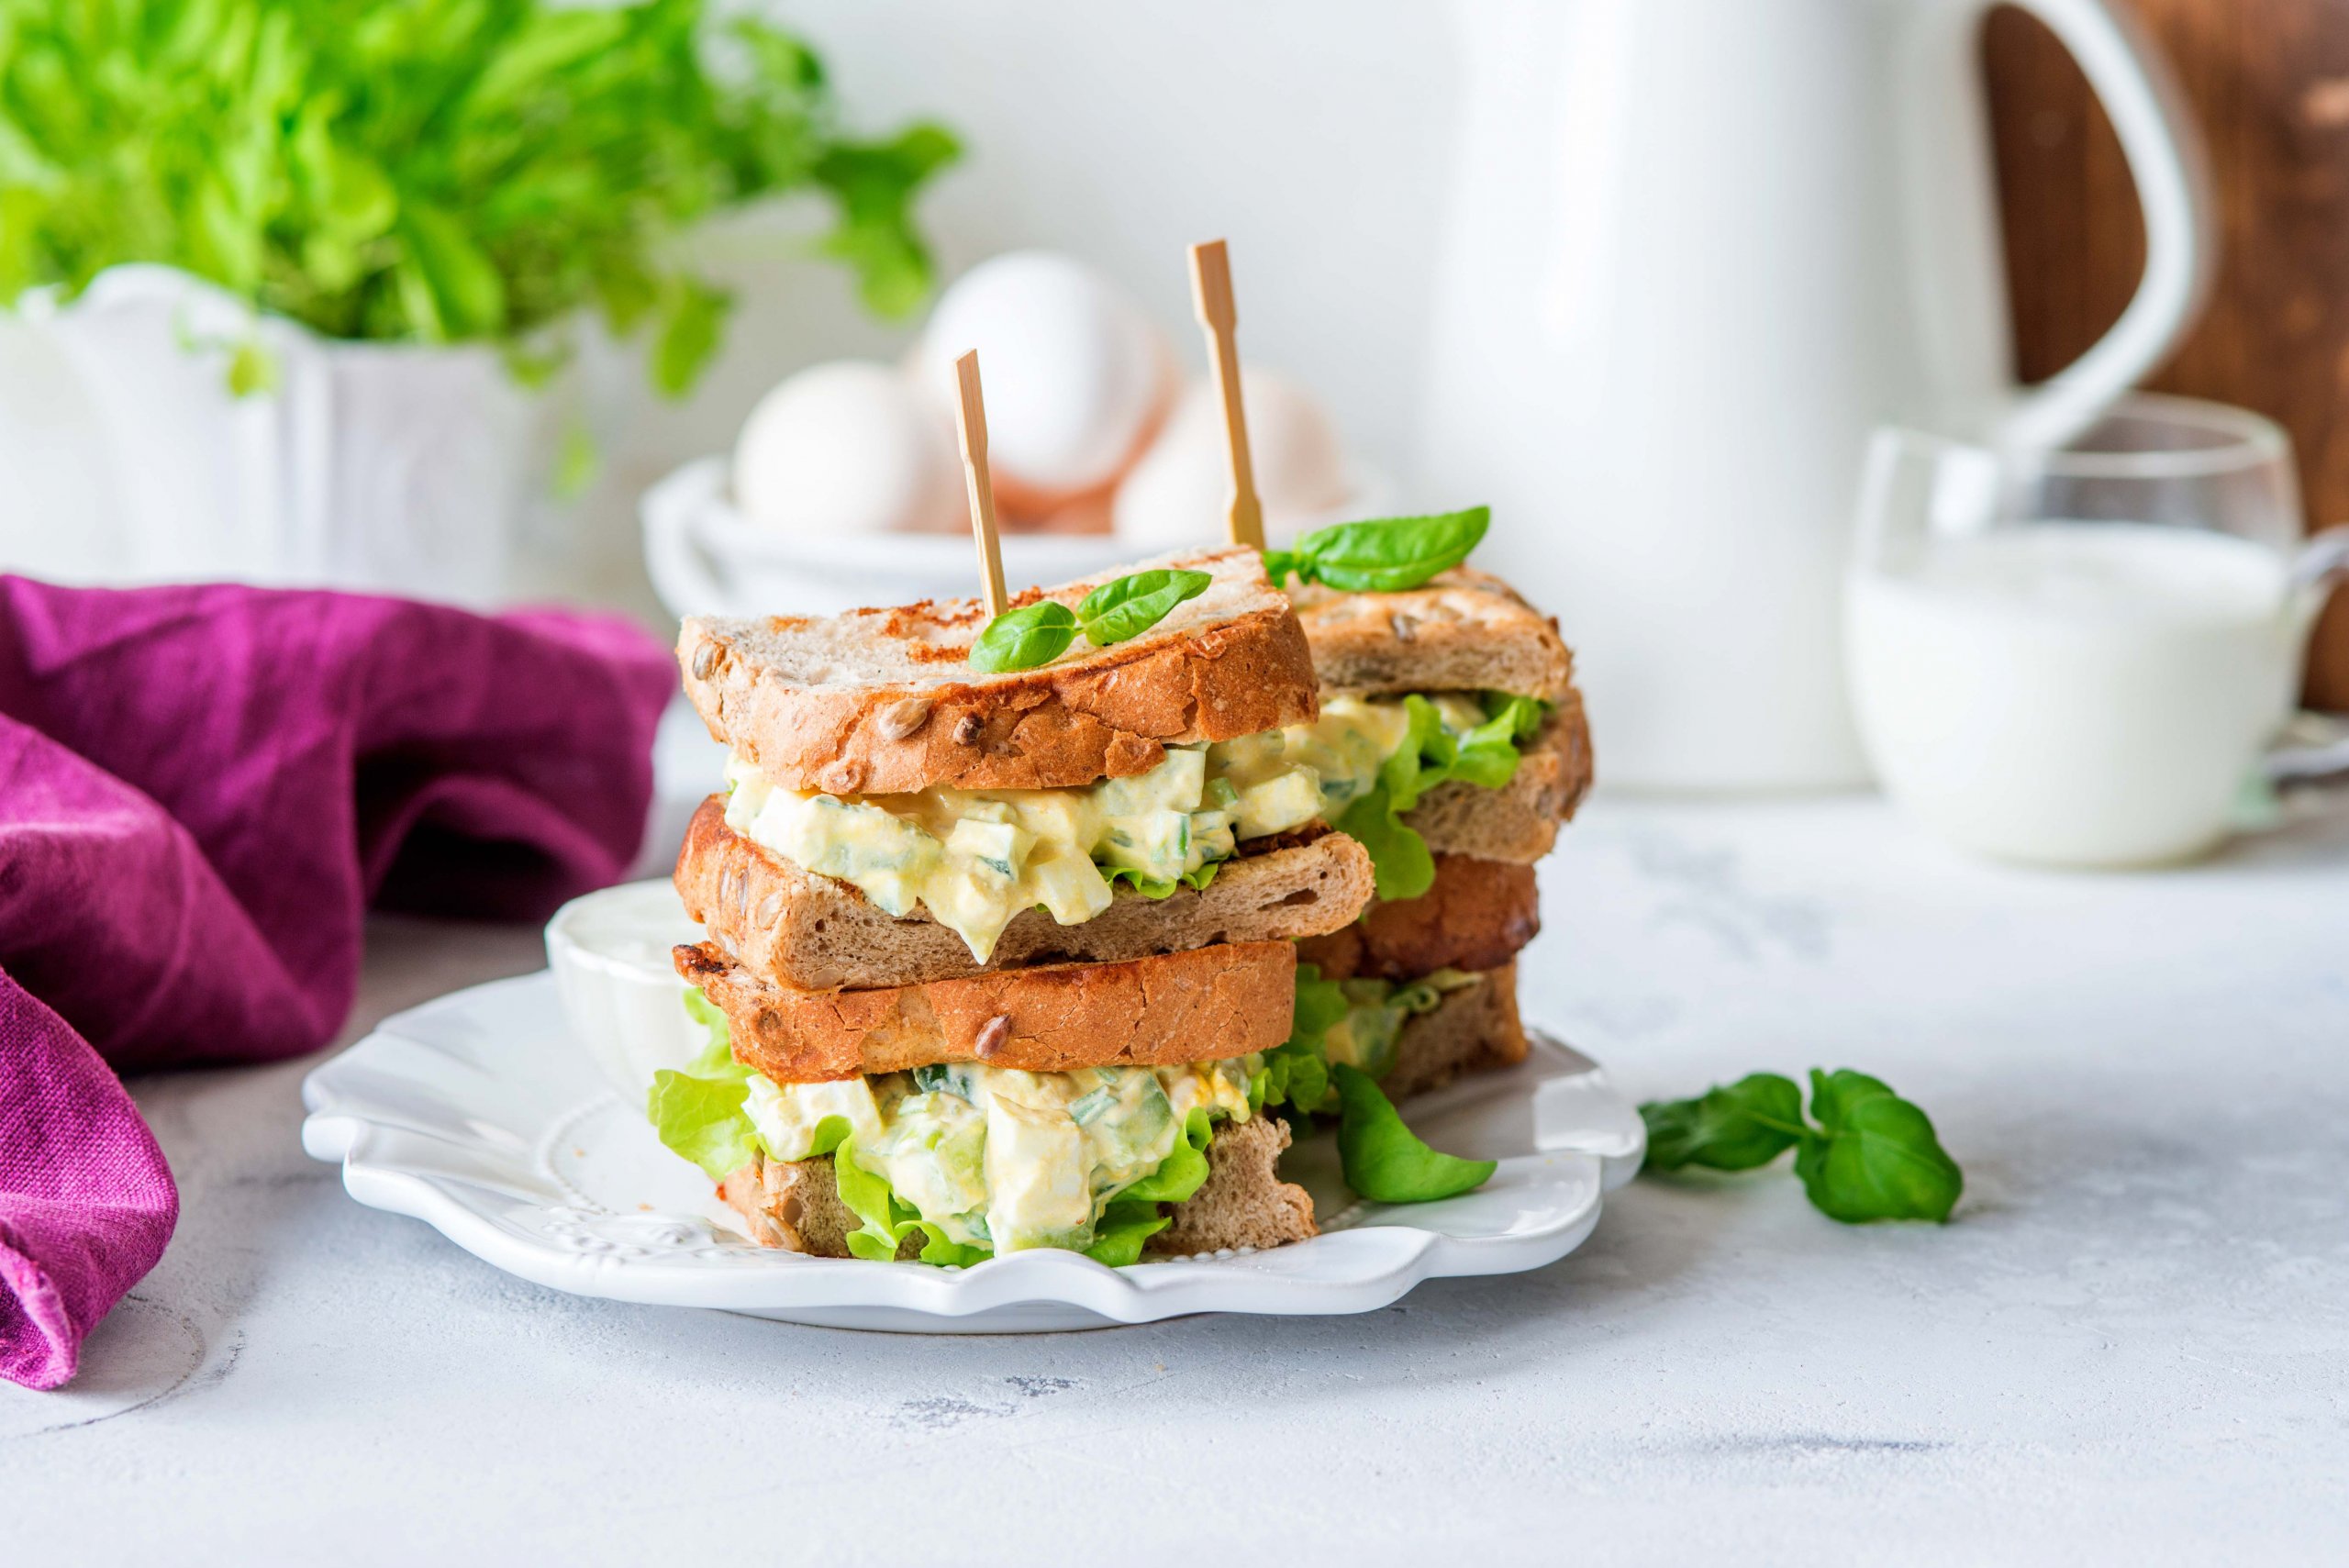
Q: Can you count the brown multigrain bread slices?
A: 8